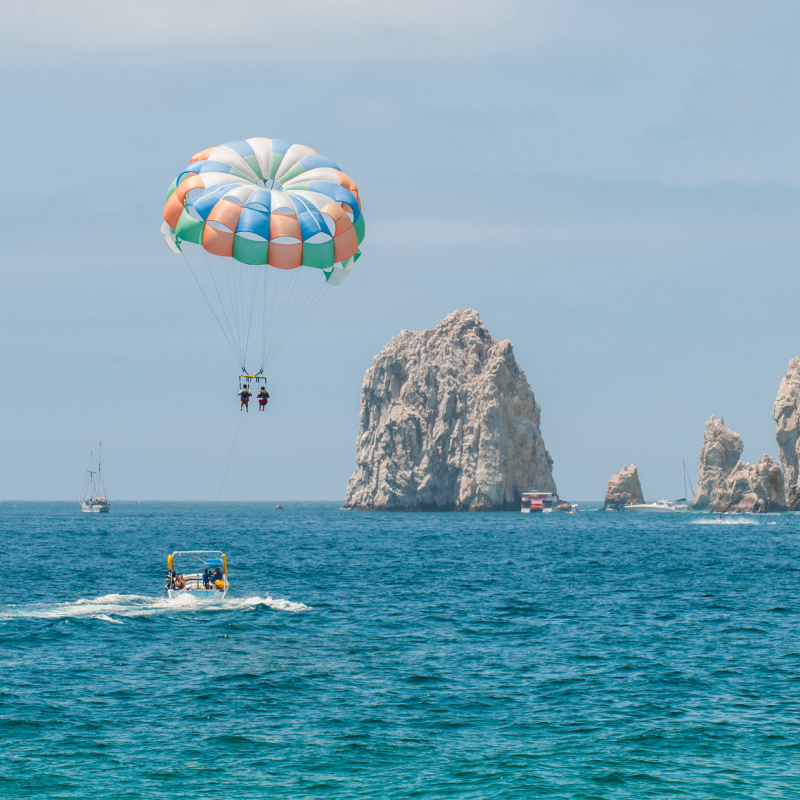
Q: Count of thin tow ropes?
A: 1